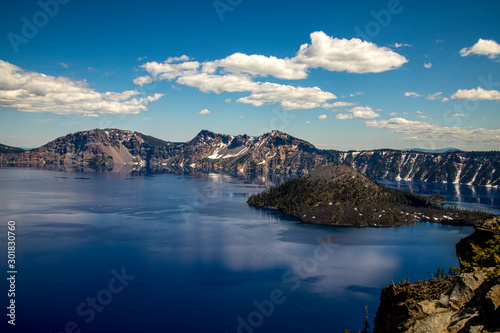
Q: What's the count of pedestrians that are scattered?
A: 0